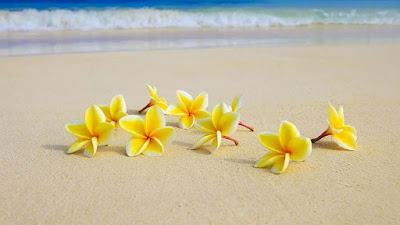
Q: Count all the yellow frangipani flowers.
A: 9